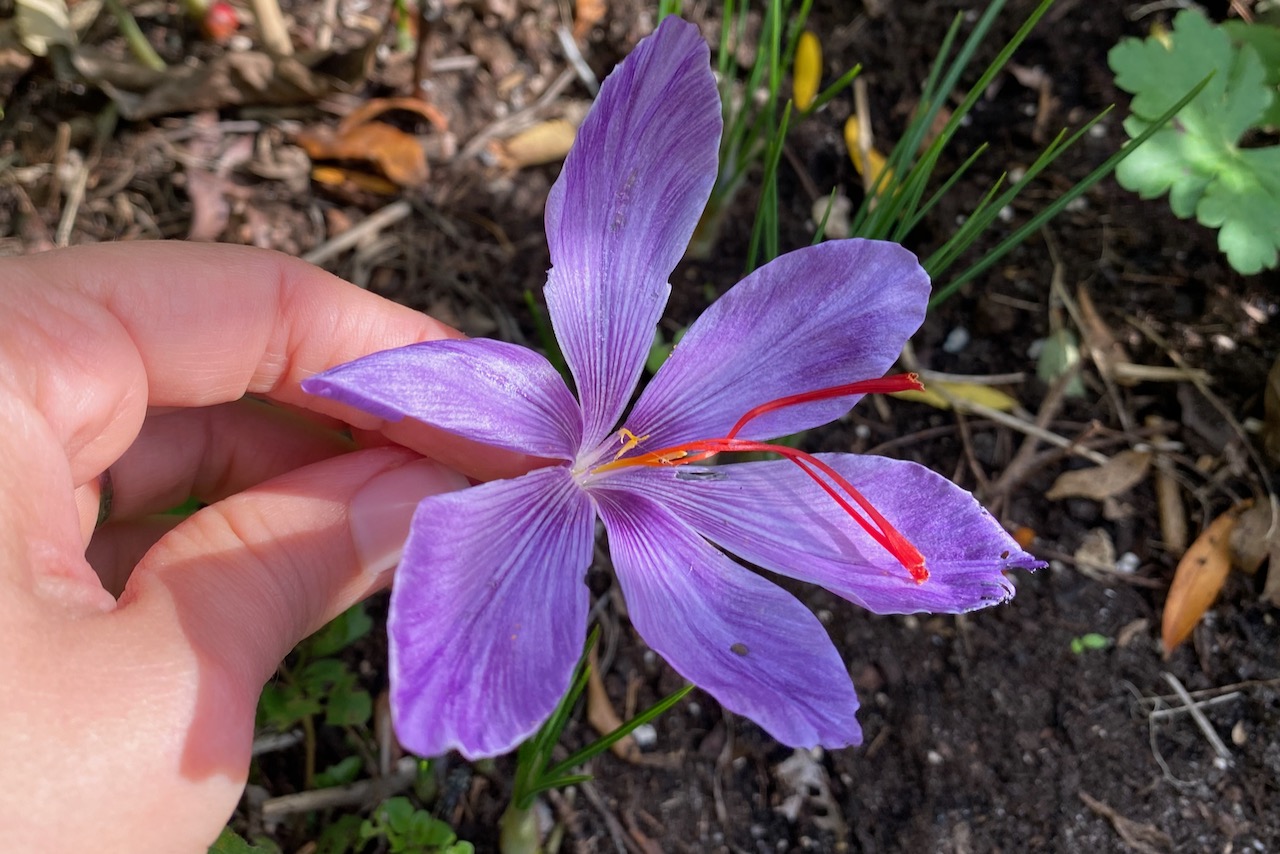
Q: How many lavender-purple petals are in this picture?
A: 6